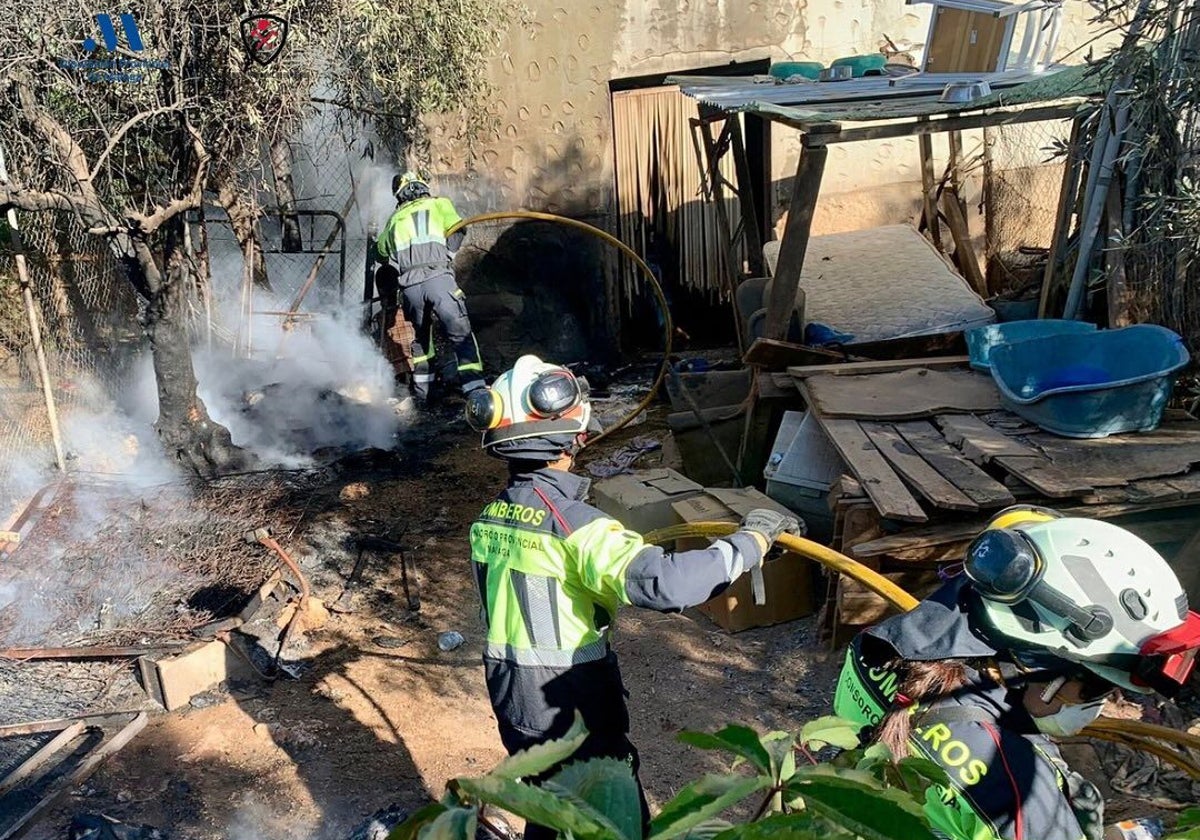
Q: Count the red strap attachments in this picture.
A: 2